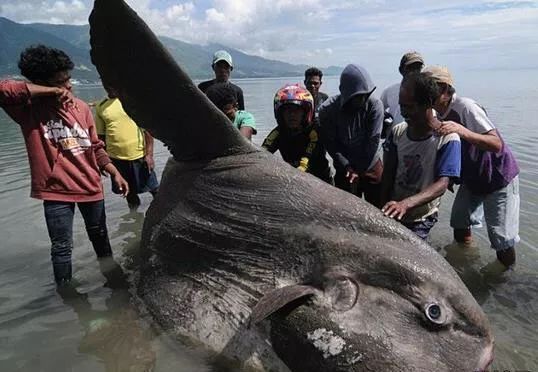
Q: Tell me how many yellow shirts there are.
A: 1